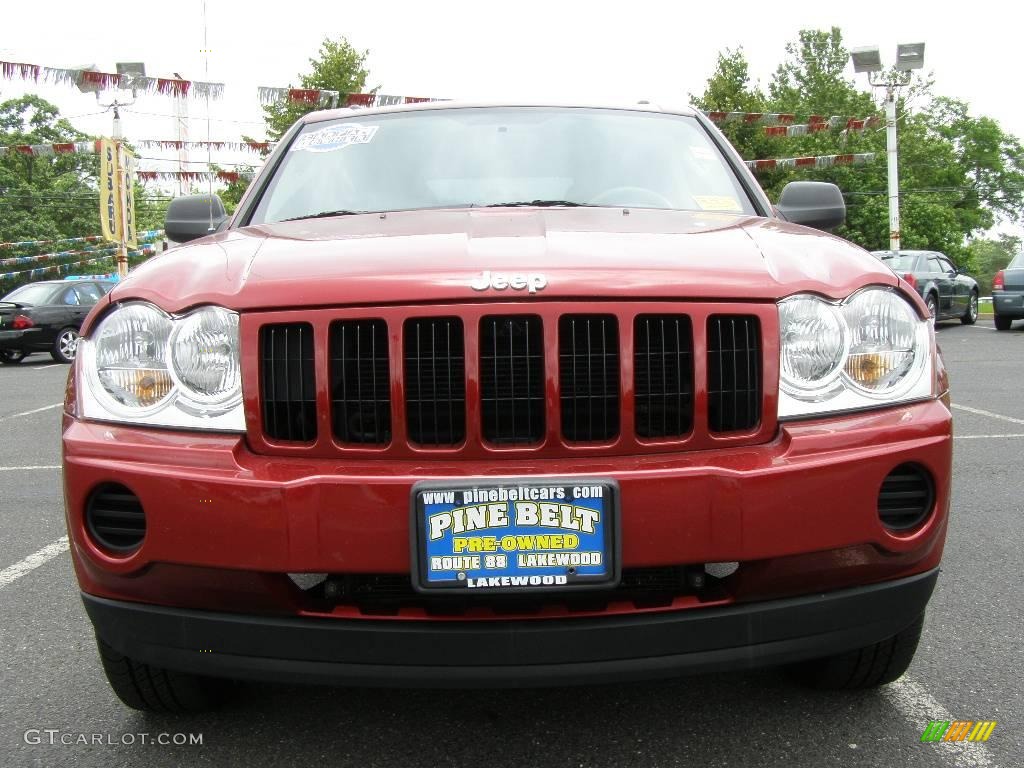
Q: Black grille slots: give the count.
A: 7